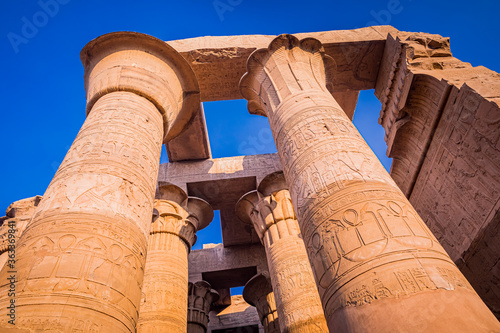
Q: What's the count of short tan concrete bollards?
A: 0